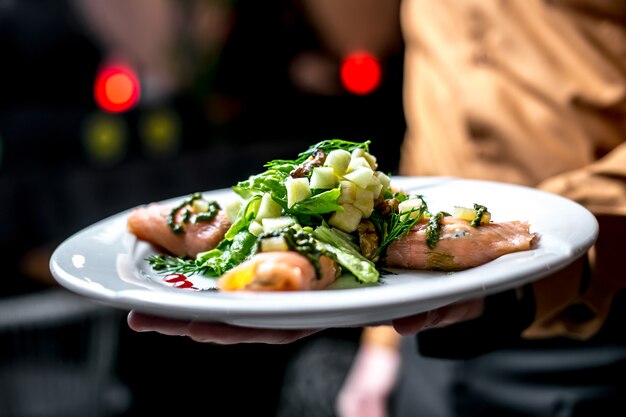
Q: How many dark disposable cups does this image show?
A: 0